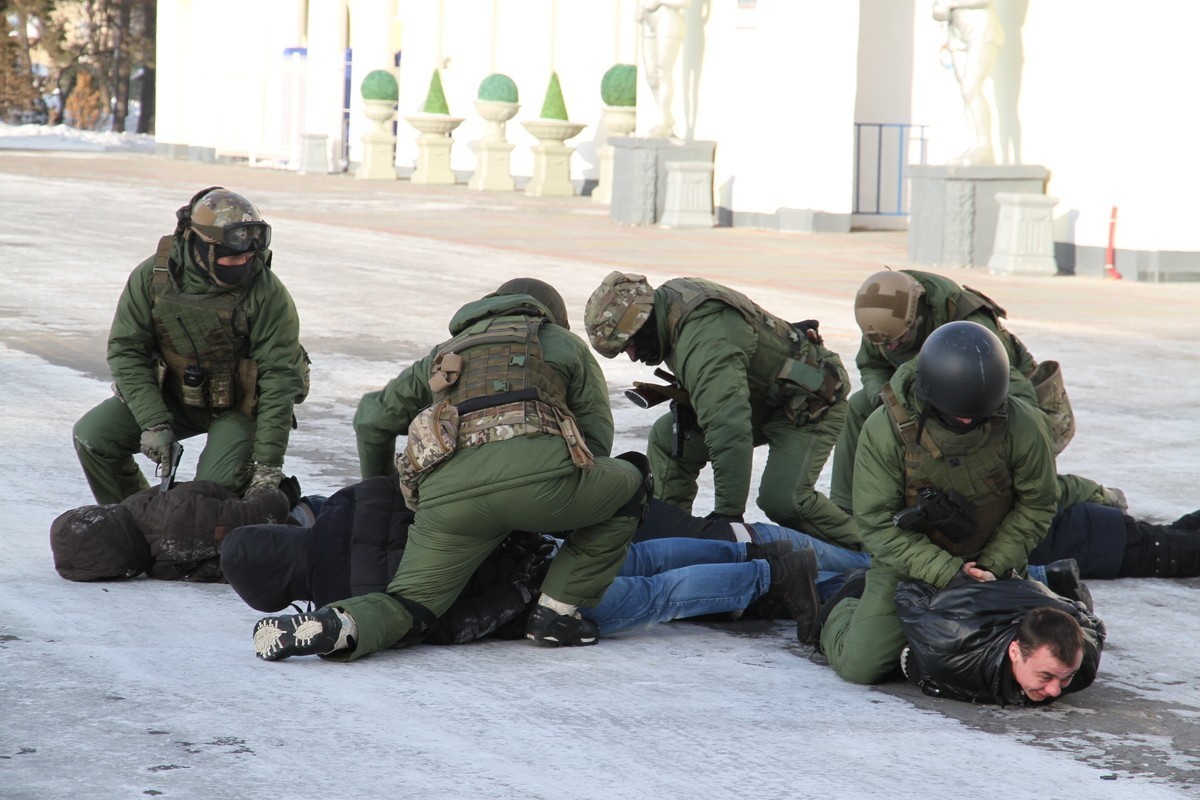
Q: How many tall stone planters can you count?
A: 5